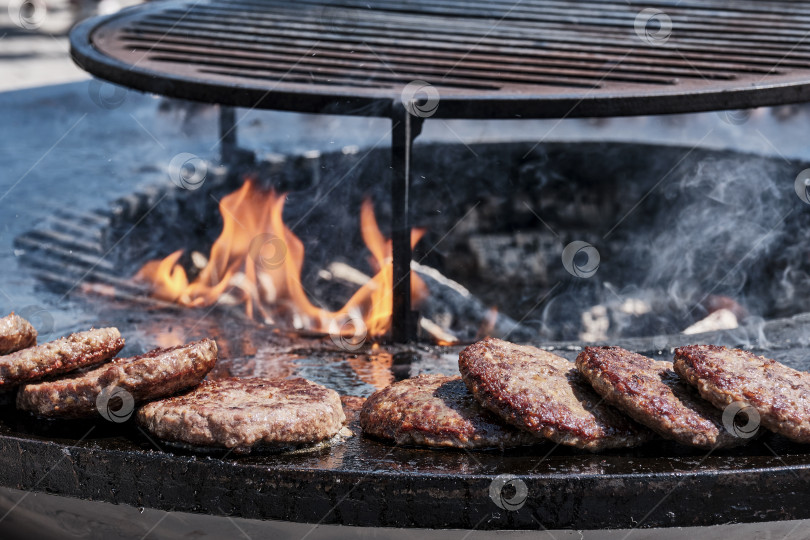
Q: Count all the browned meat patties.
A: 8